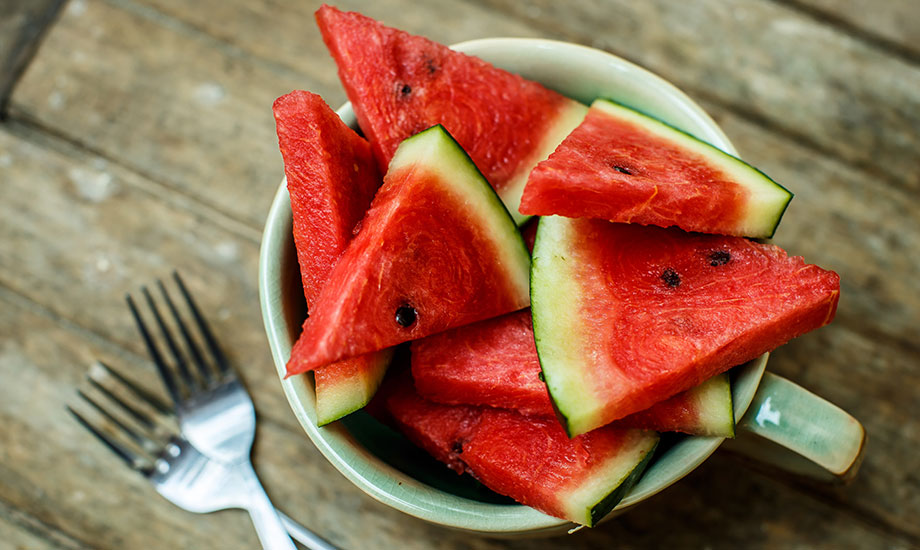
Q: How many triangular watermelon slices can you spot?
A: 7